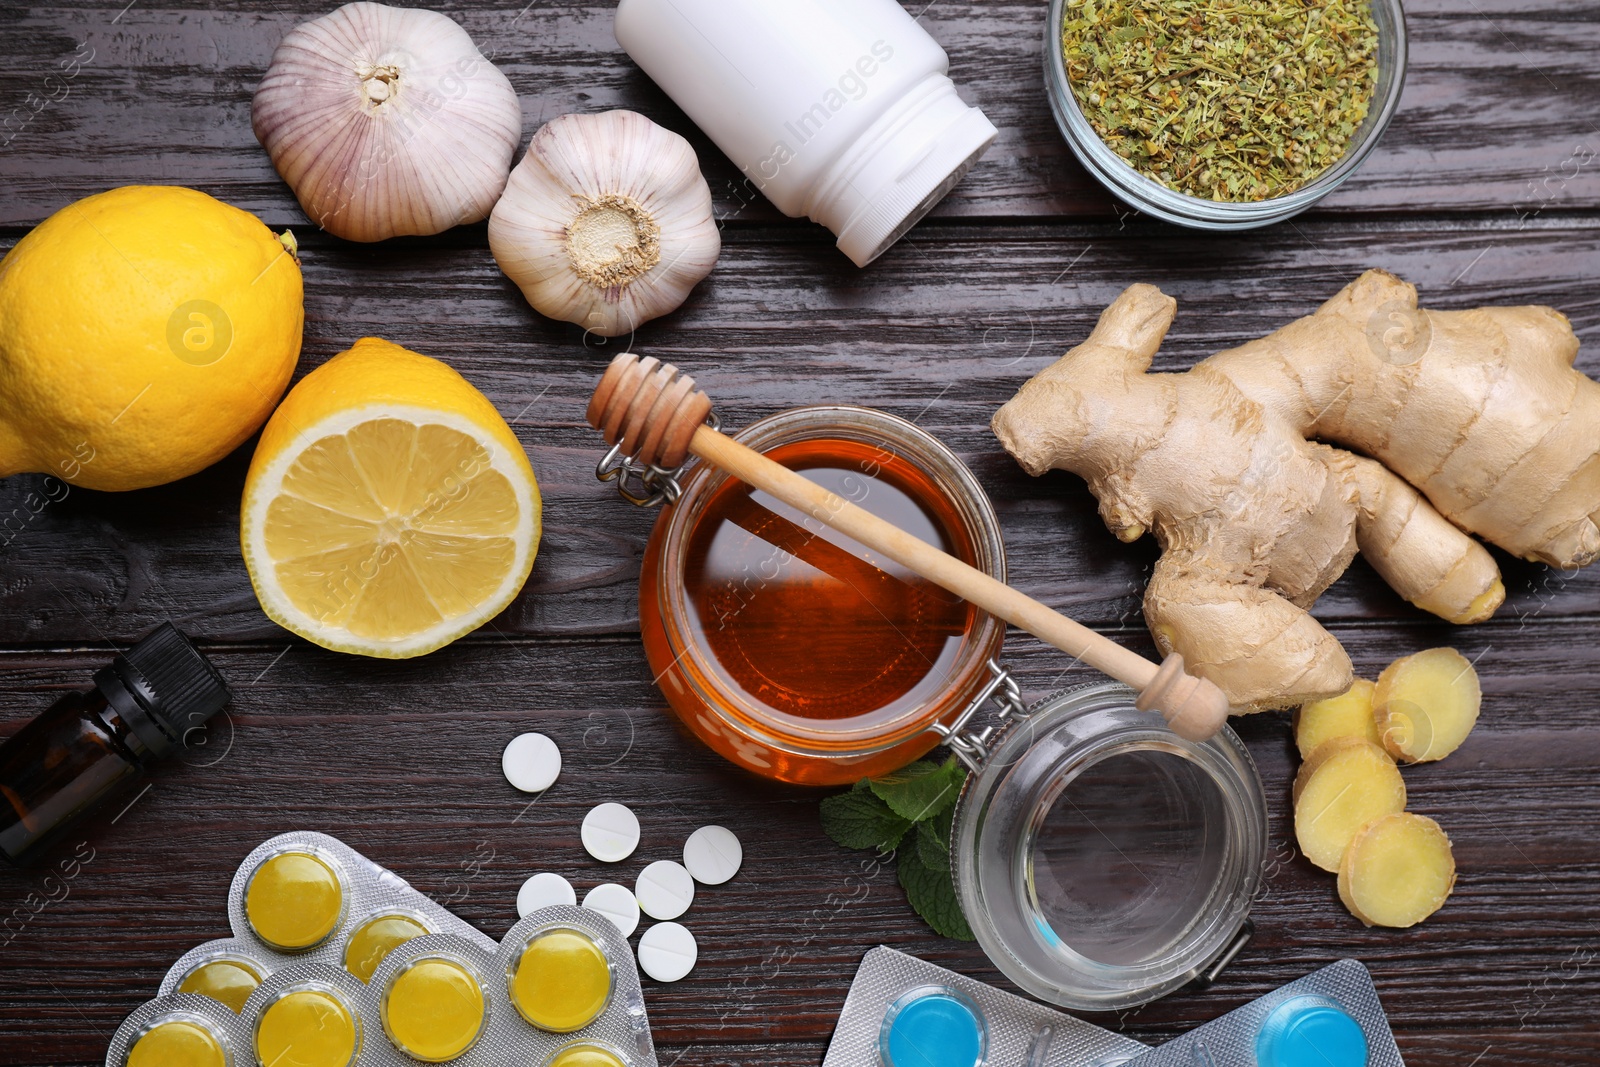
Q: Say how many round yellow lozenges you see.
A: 8